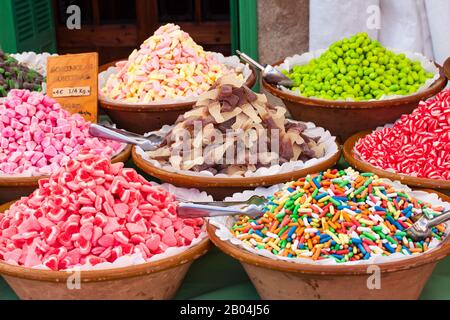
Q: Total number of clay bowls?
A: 8